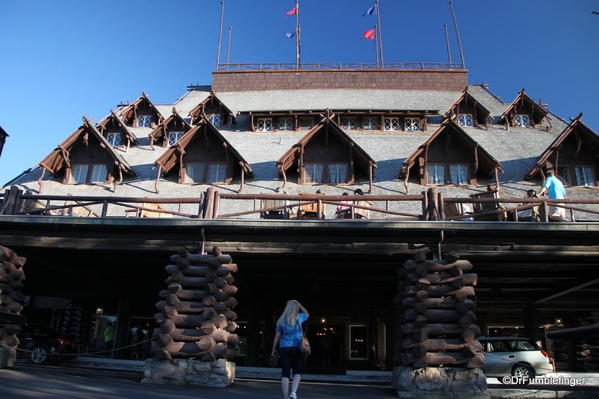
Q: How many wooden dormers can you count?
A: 11